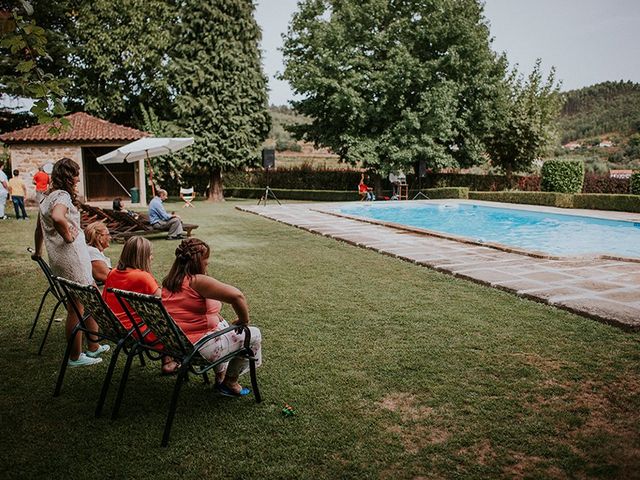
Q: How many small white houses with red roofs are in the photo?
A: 3